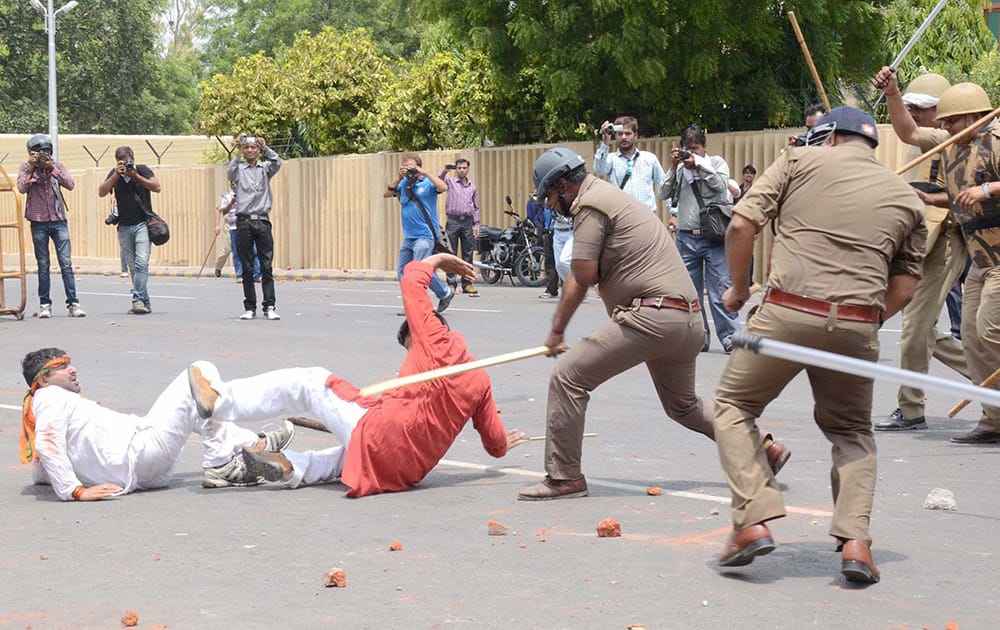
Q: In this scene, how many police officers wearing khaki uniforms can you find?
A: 4